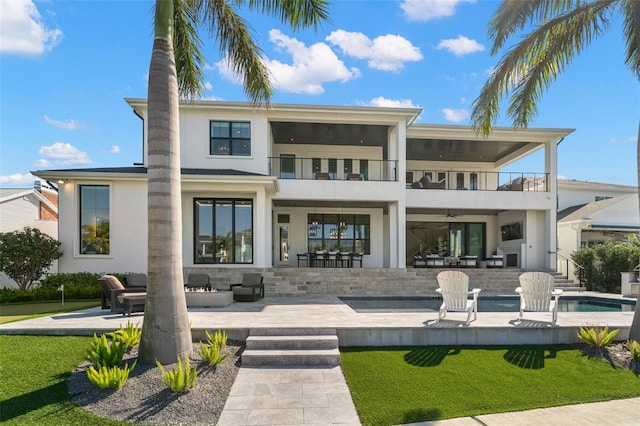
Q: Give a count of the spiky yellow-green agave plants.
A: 8